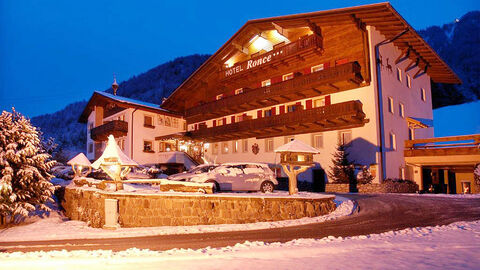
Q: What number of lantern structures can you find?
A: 3